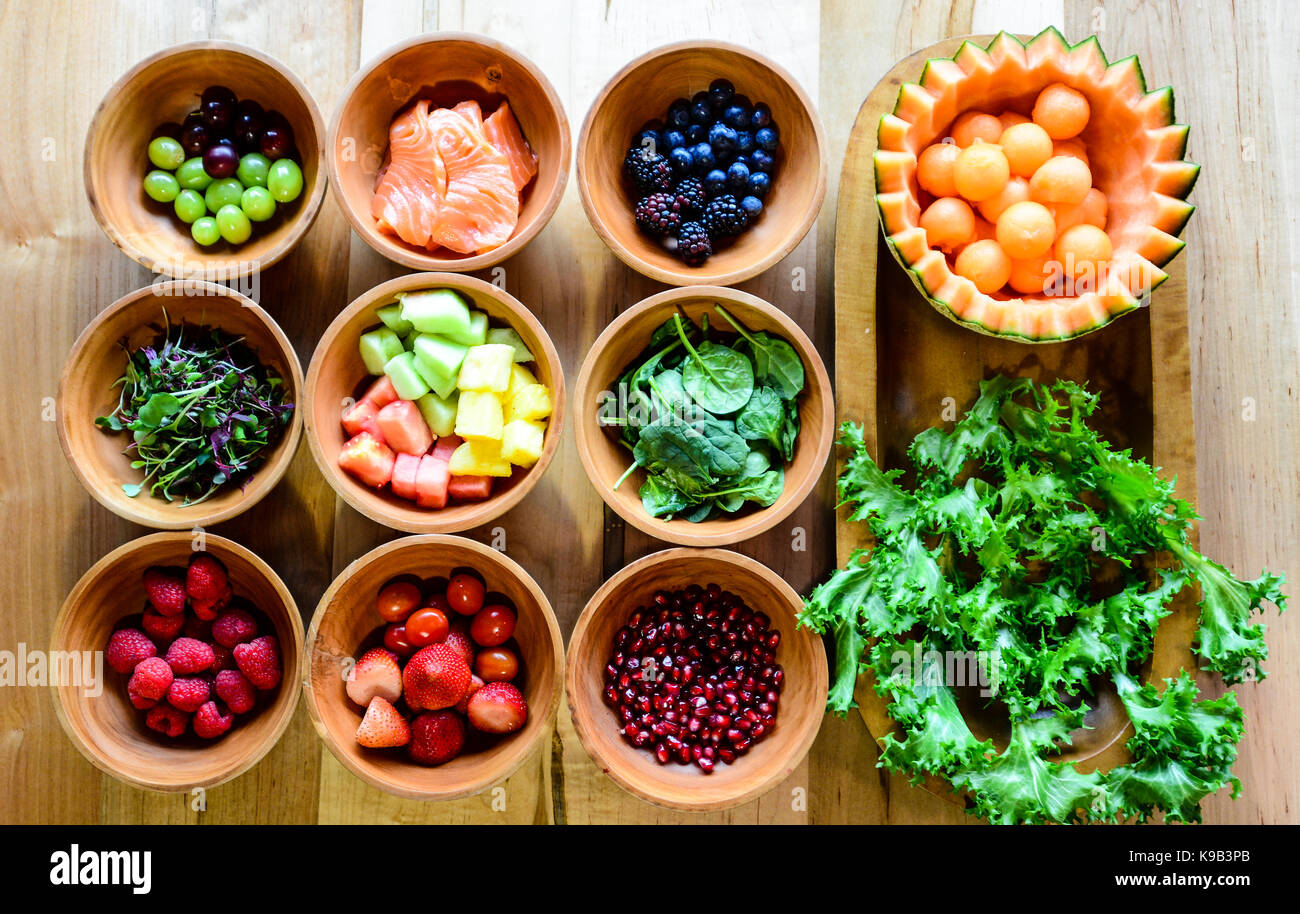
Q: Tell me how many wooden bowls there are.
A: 9